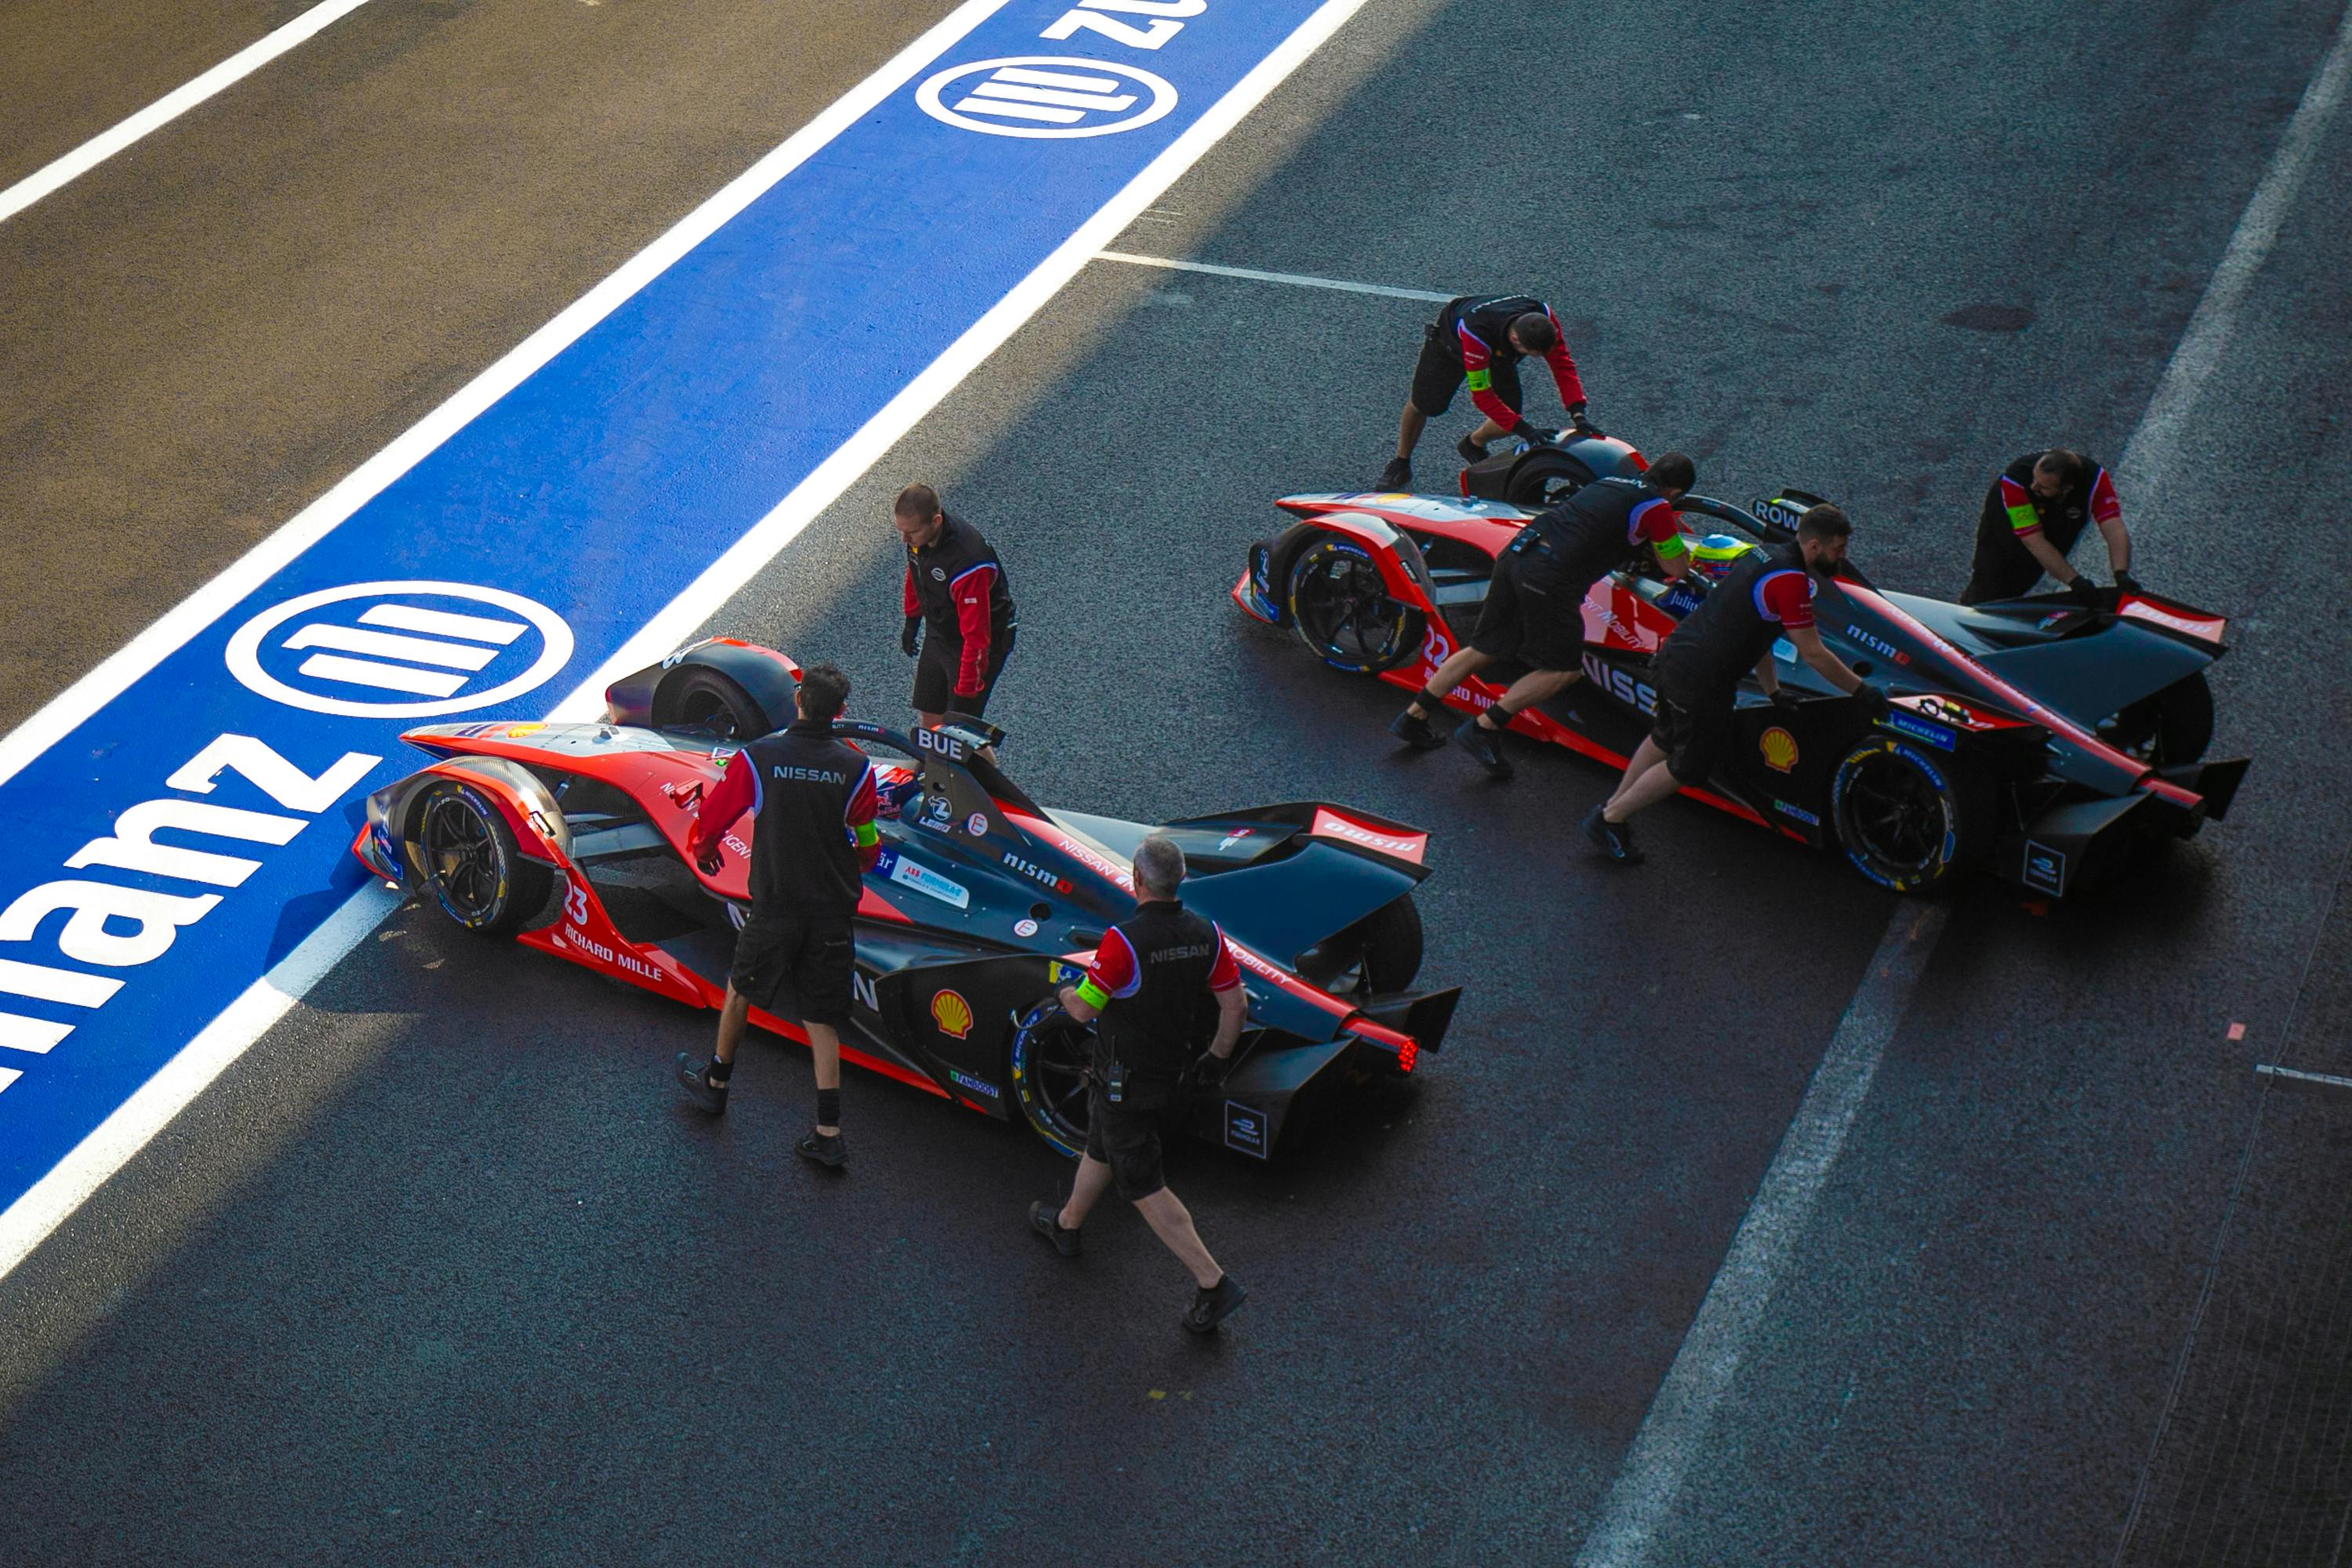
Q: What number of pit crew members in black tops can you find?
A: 7